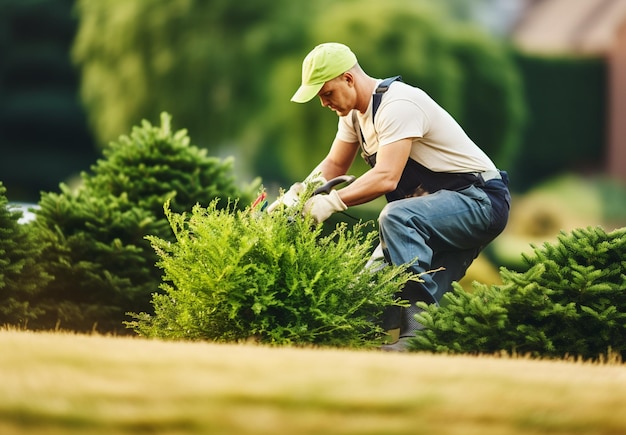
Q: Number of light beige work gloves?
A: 2